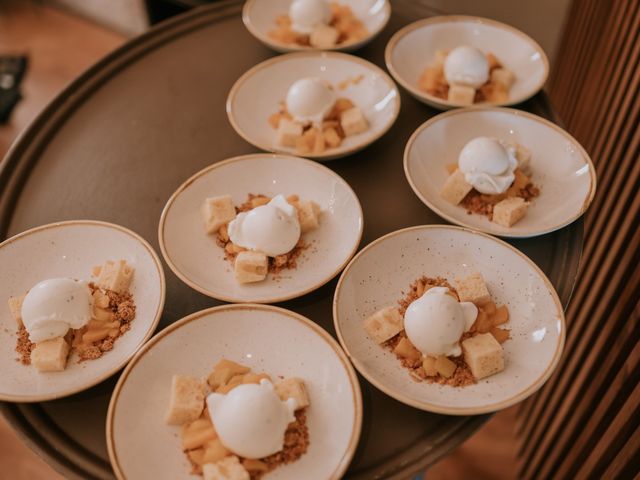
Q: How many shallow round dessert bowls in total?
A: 8